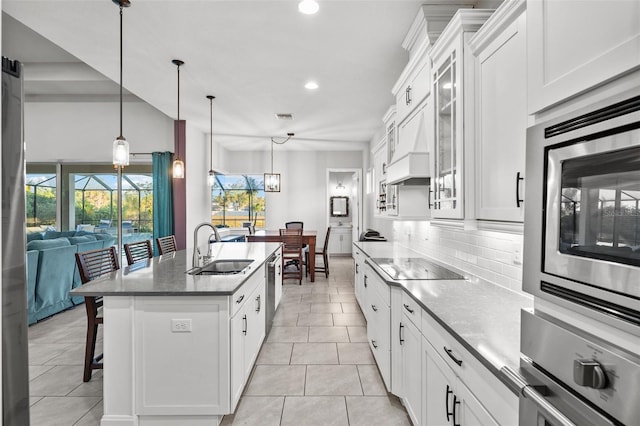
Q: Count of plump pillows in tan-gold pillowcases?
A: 0